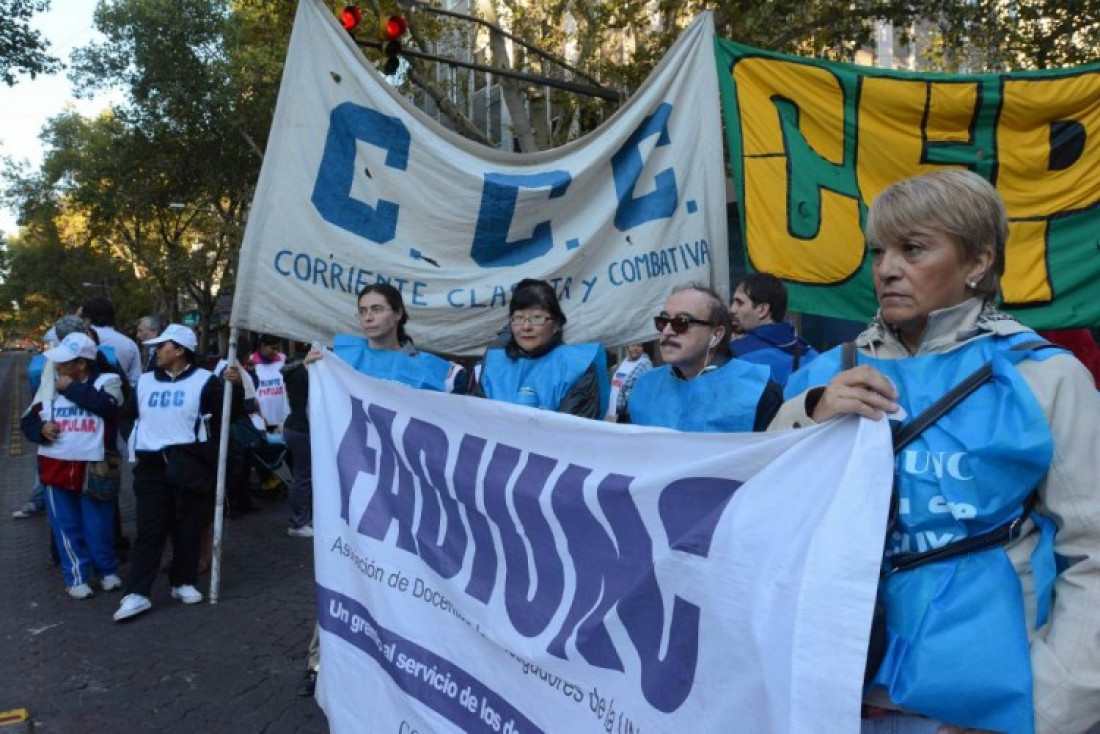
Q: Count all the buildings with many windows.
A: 1